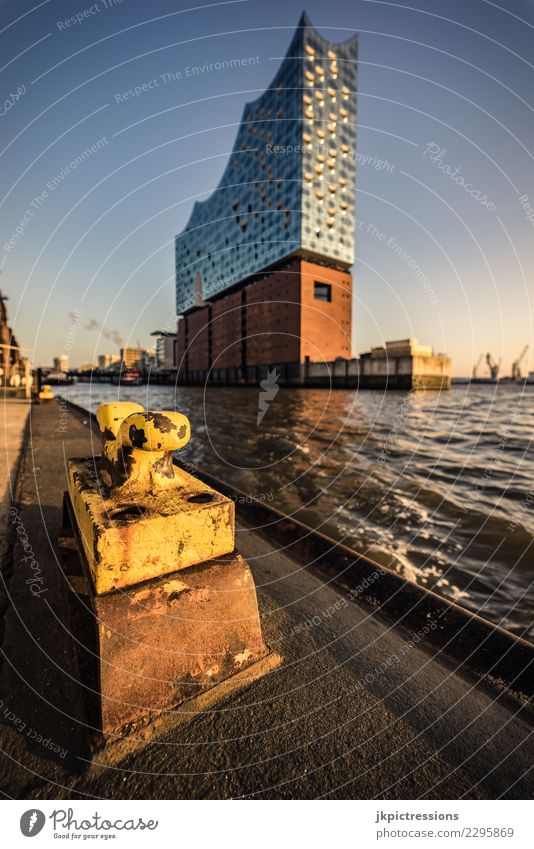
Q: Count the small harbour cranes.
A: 3